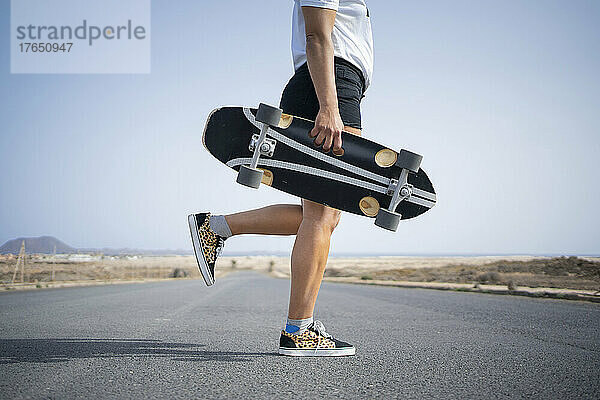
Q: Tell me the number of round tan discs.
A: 4